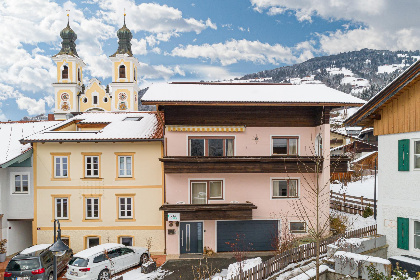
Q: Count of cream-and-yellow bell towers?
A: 2